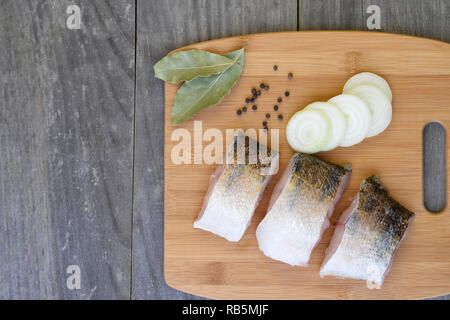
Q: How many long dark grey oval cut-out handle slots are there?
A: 1